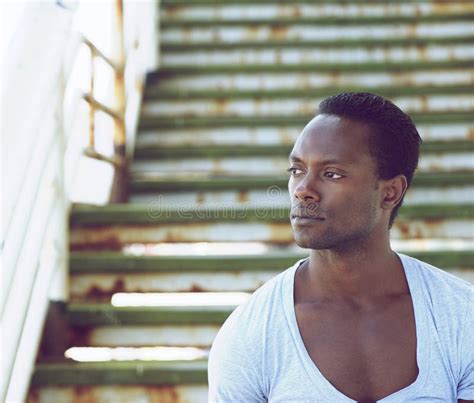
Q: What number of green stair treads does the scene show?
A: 12